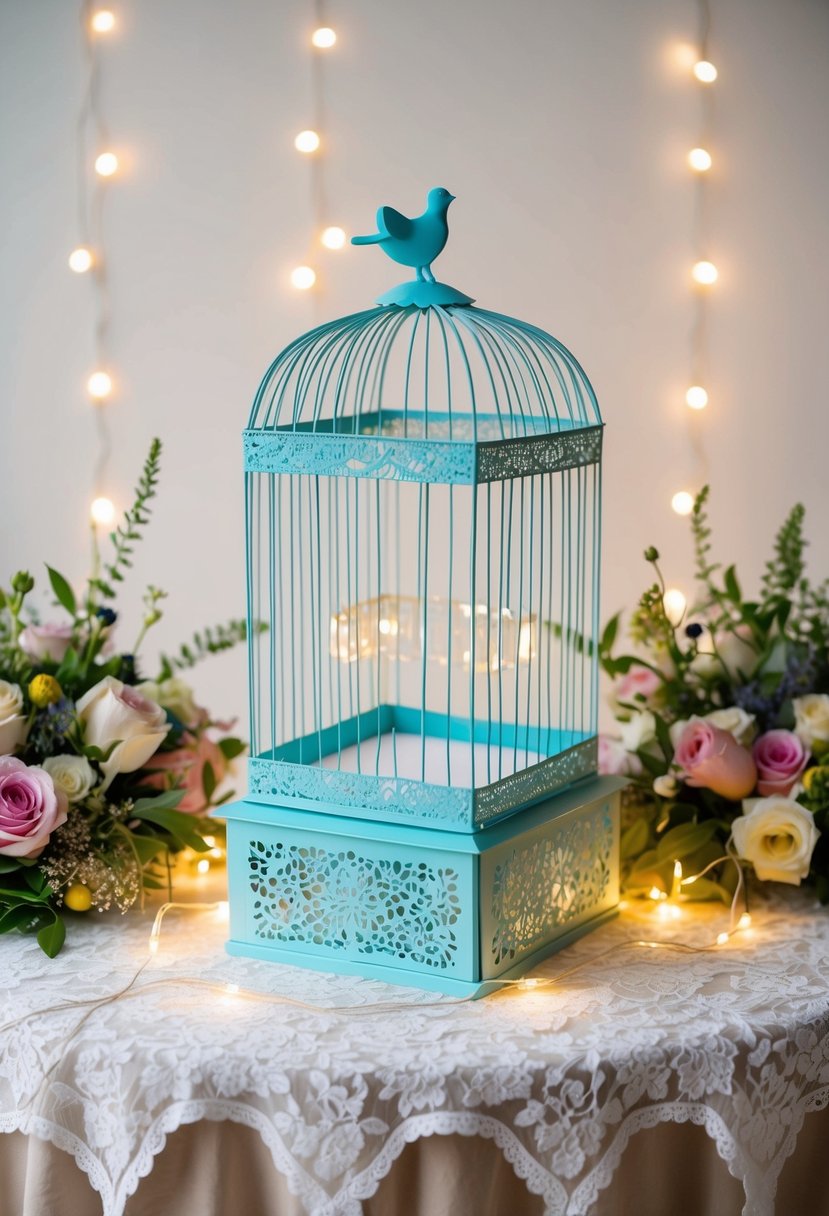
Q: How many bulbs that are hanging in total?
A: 15